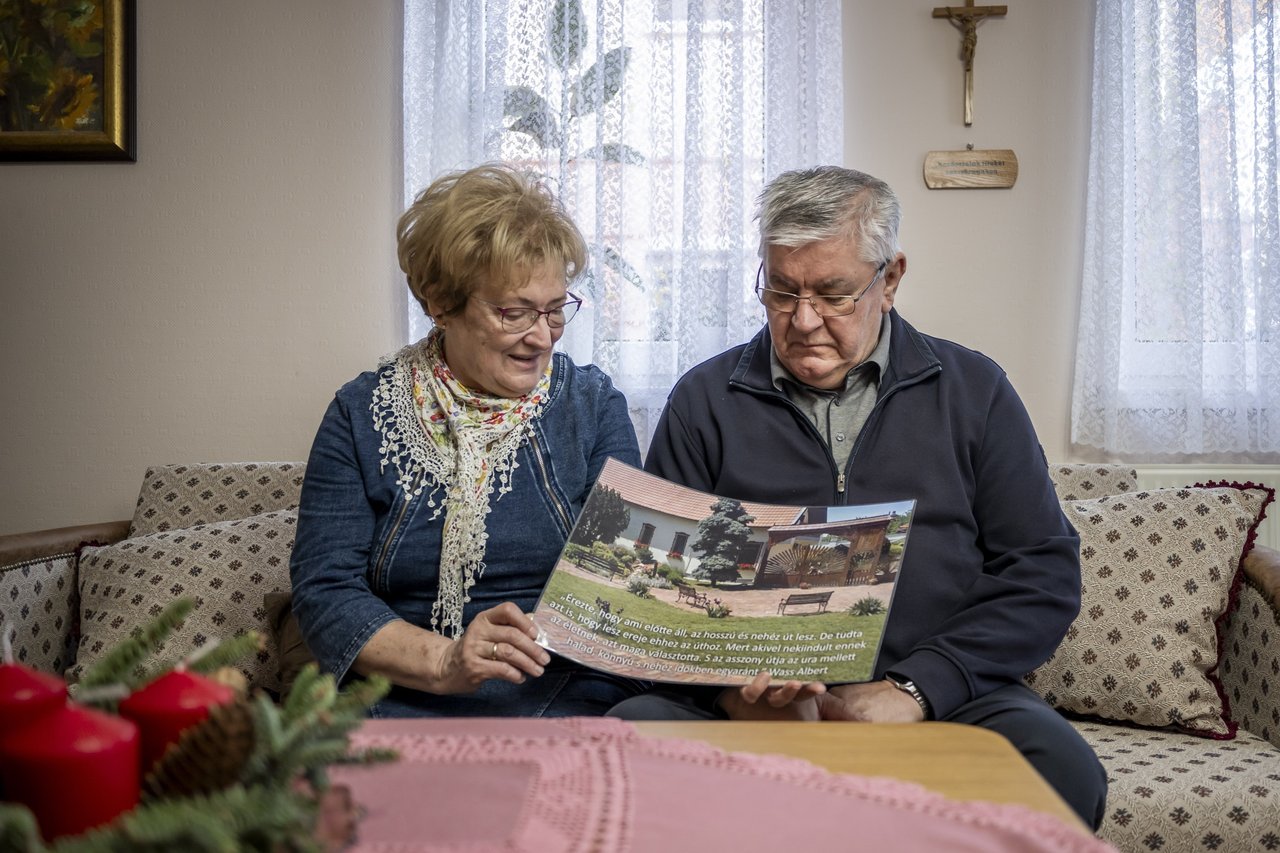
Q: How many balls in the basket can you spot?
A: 0